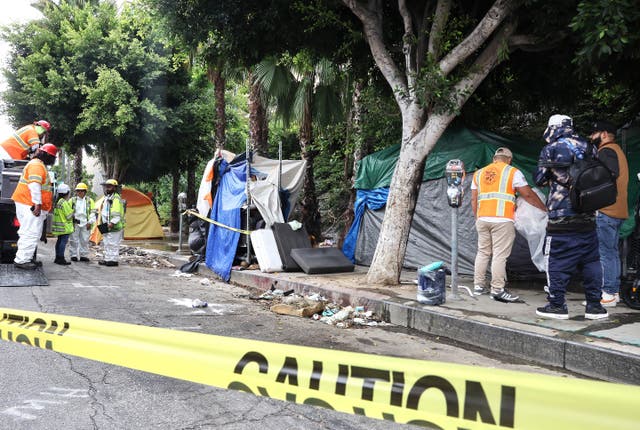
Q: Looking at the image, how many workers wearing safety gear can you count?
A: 6